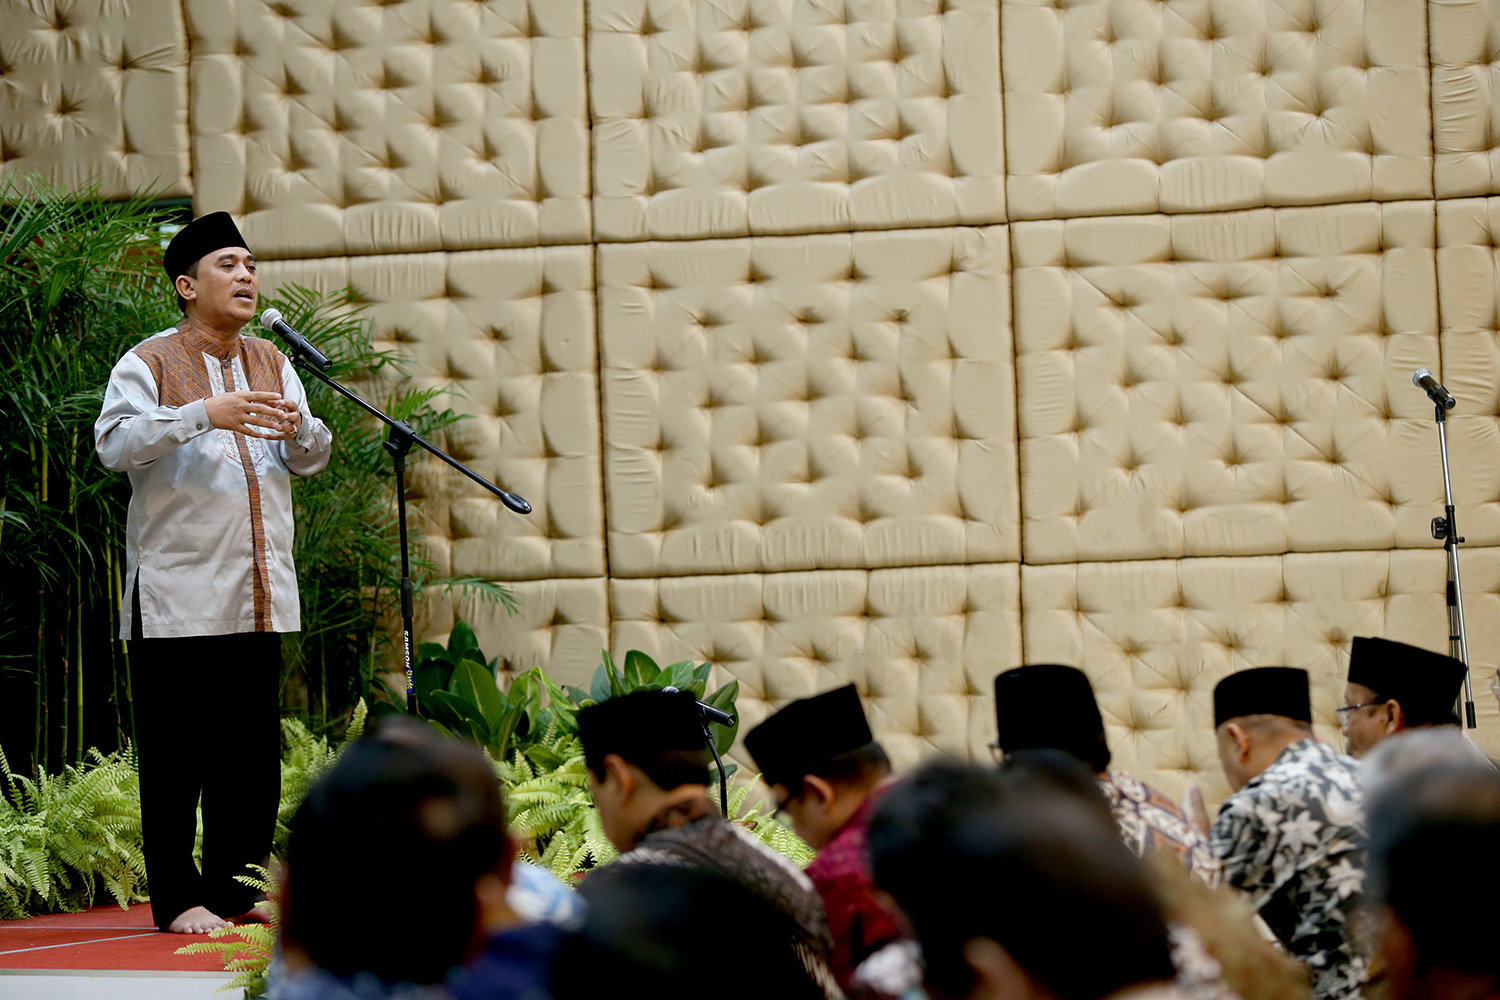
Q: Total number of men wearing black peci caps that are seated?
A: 5